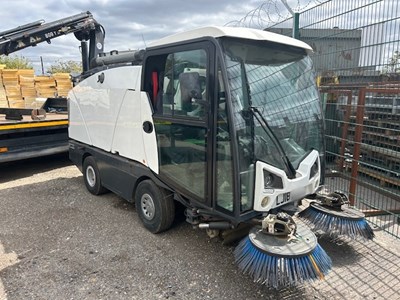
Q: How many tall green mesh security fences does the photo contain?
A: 1